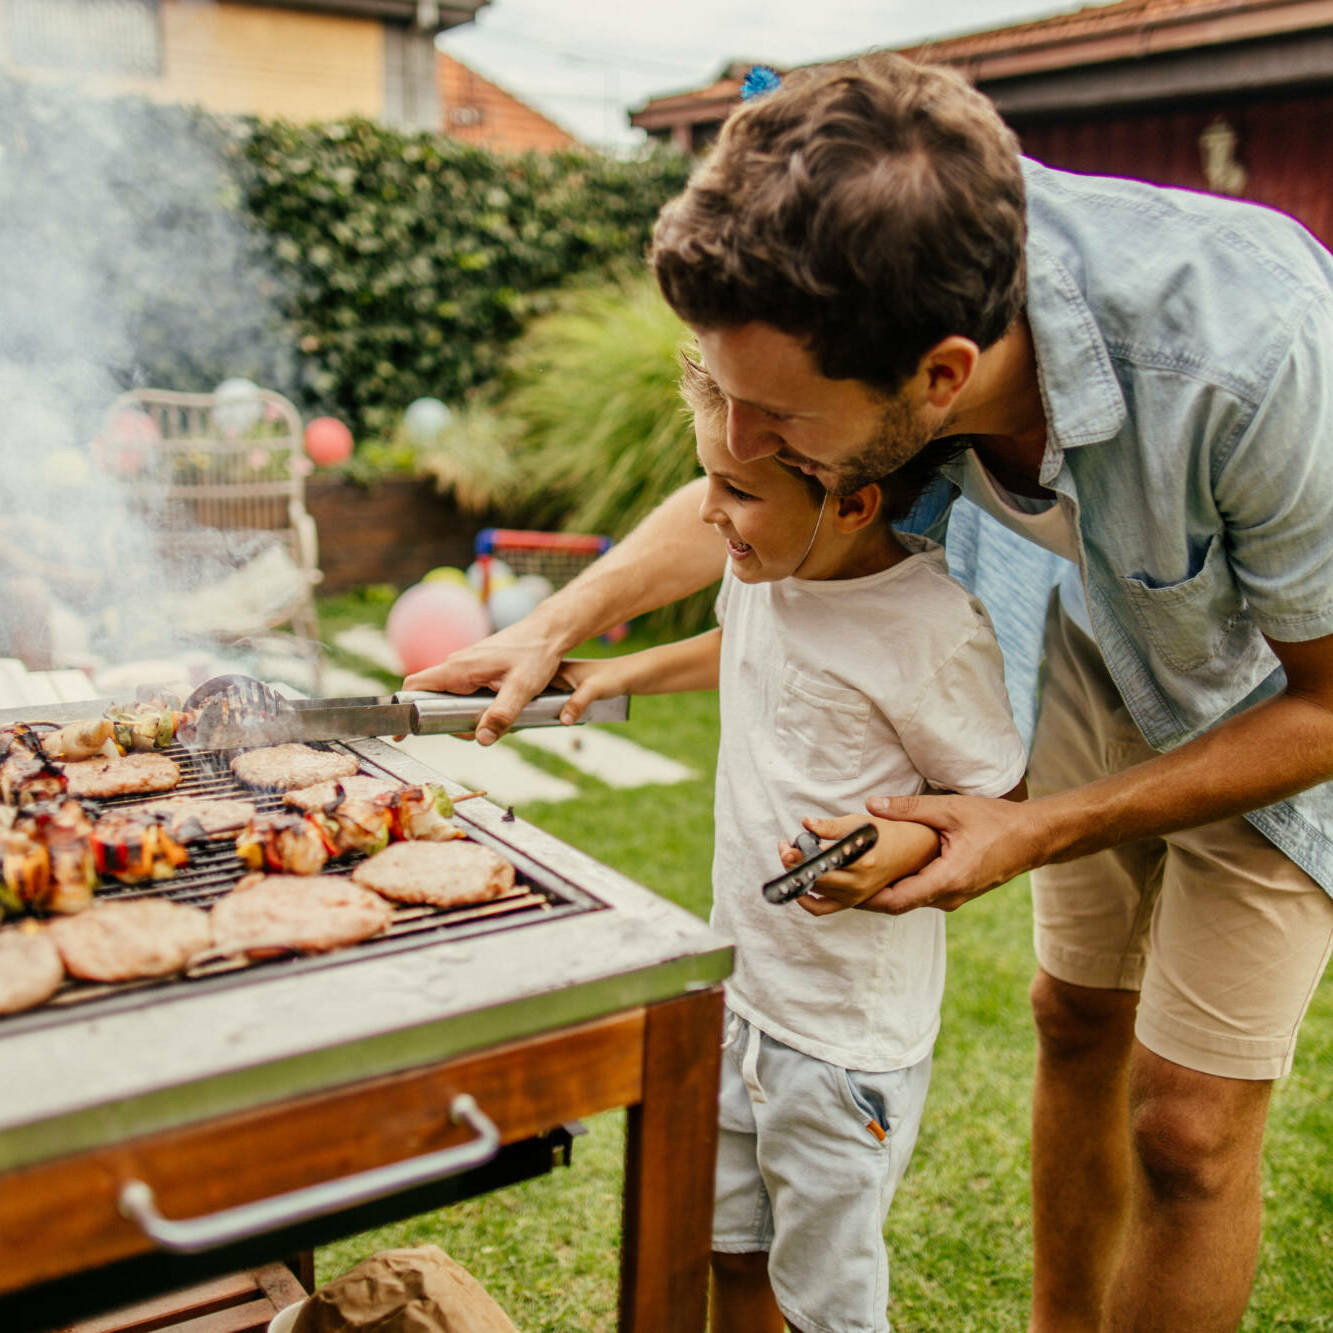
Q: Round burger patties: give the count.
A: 8